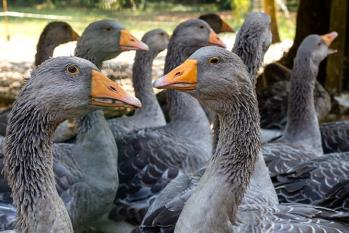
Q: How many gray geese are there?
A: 9